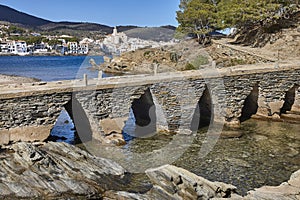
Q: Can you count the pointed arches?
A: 5